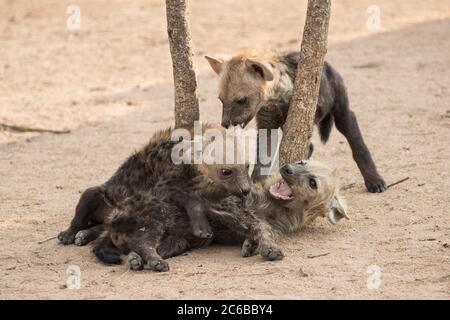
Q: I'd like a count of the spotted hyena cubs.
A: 3